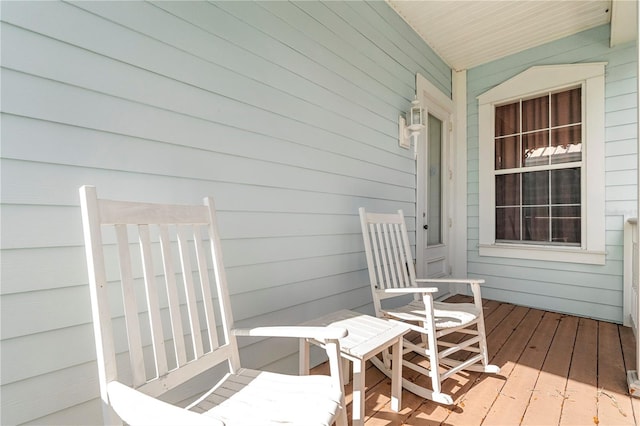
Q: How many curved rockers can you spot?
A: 2